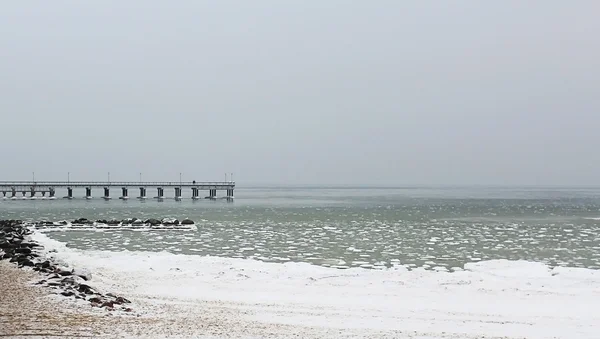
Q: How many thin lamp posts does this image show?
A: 7